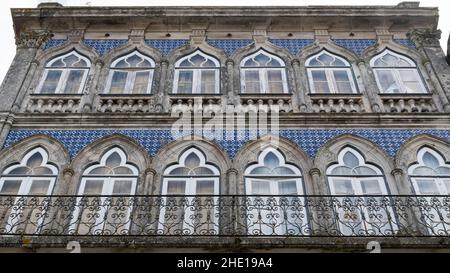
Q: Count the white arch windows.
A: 12